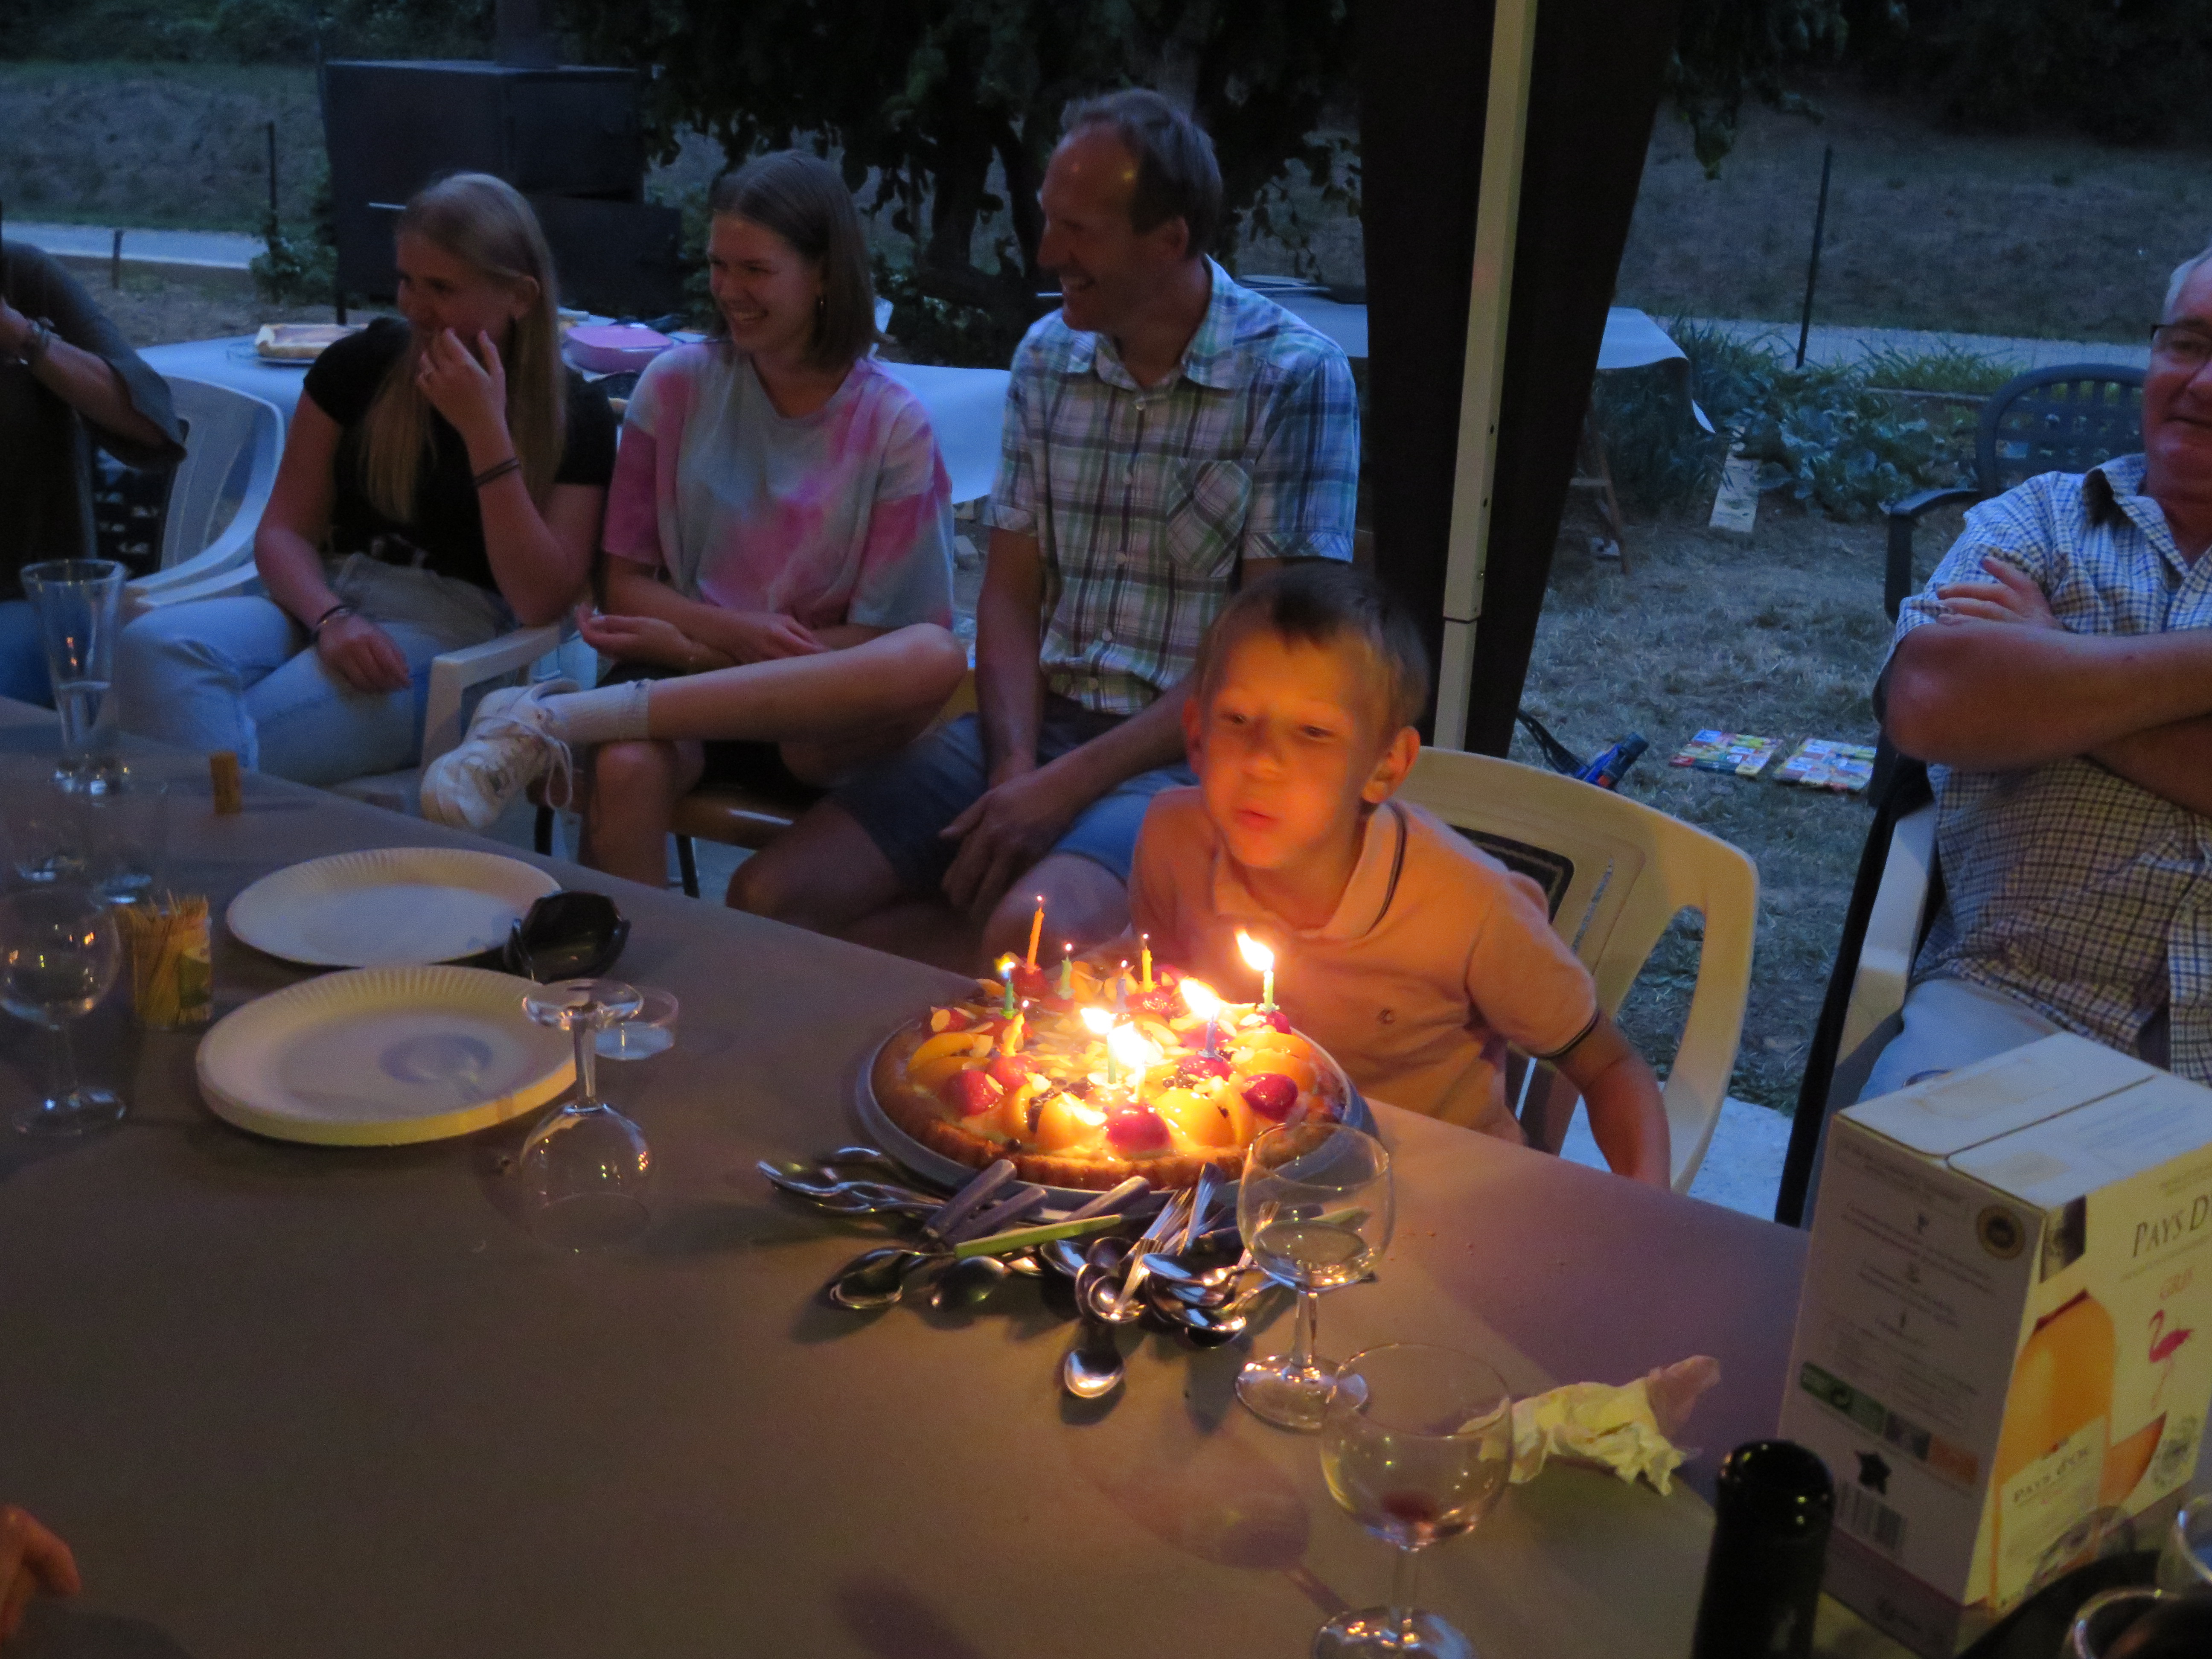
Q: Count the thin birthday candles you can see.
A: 10